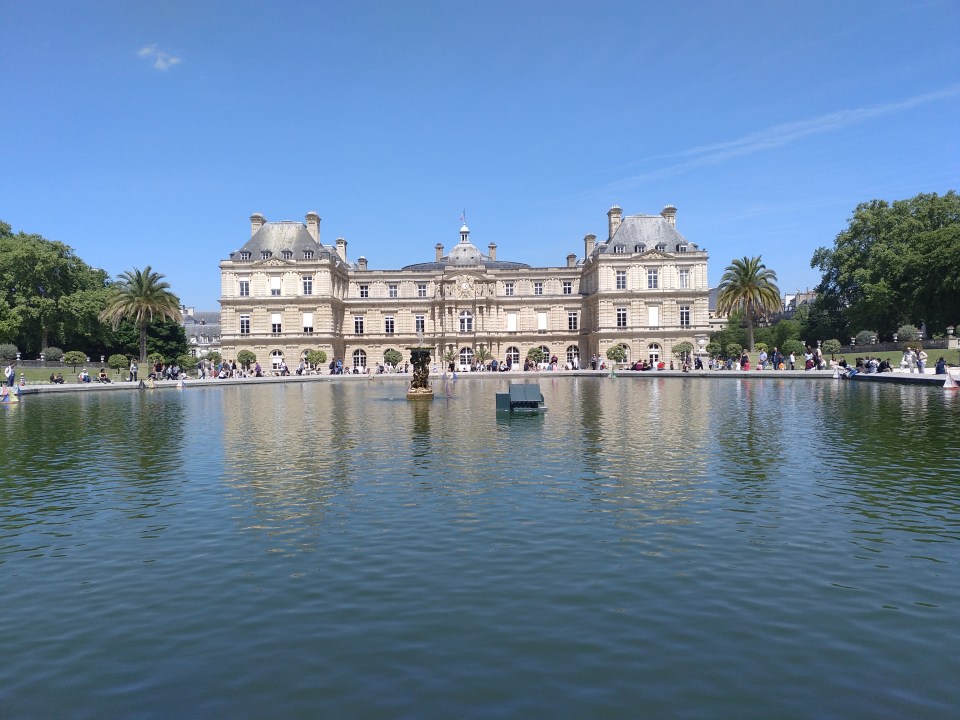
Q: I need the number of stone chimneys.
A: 10